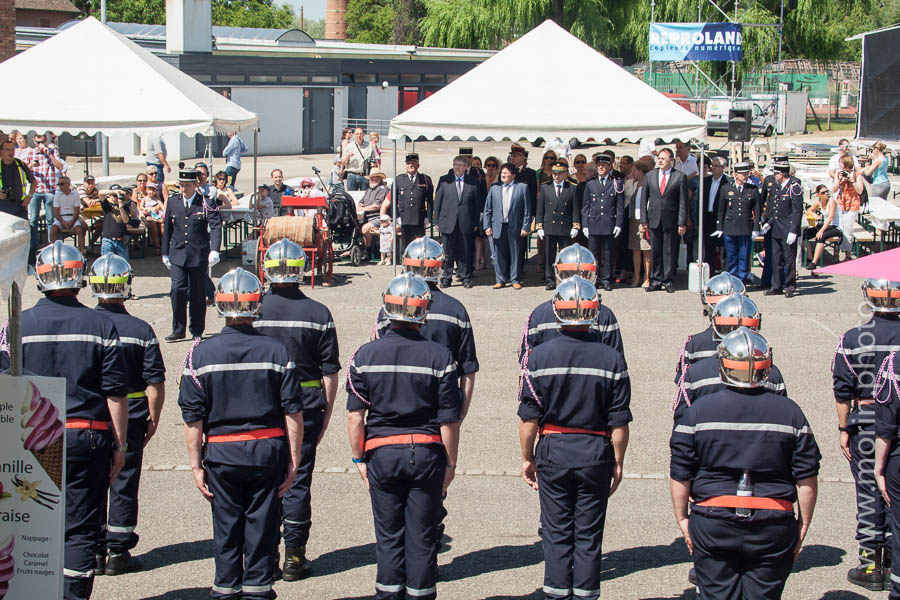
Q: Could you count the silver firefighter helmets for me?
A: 12